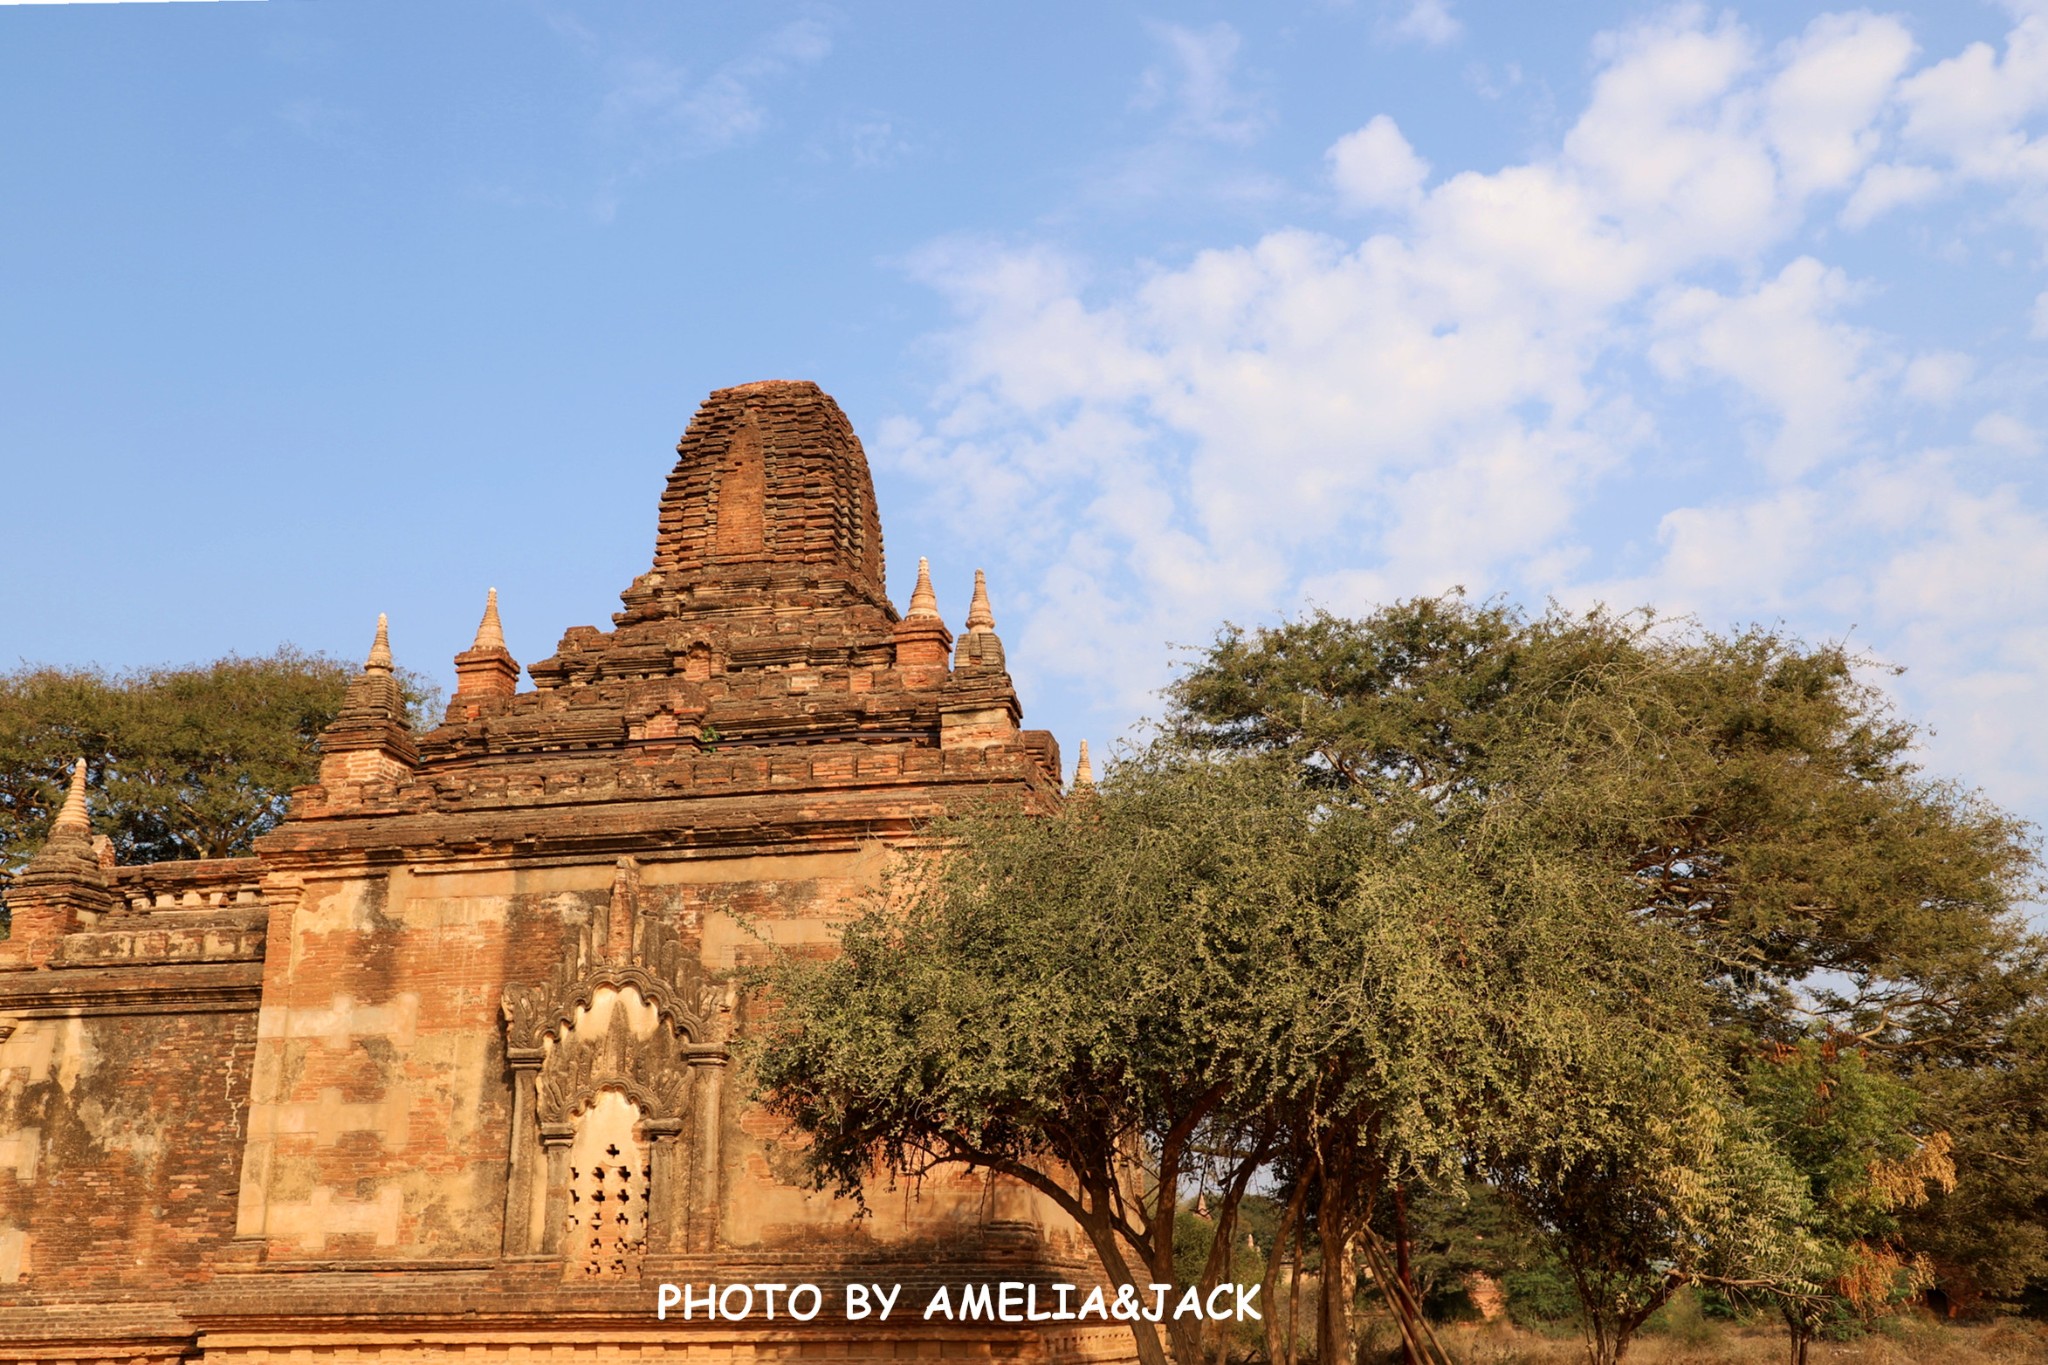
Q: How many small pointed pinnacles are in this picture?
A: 6